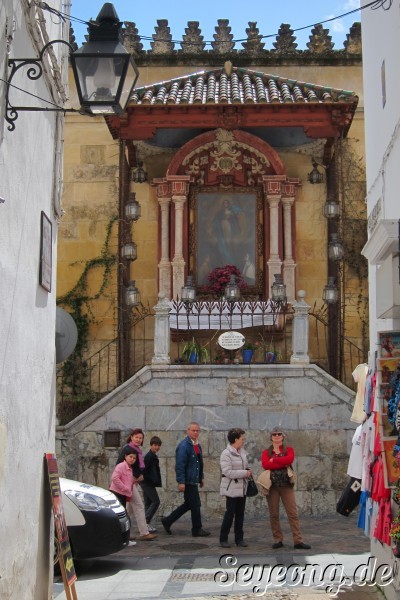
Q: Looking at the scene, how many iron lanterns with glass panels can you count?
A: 12